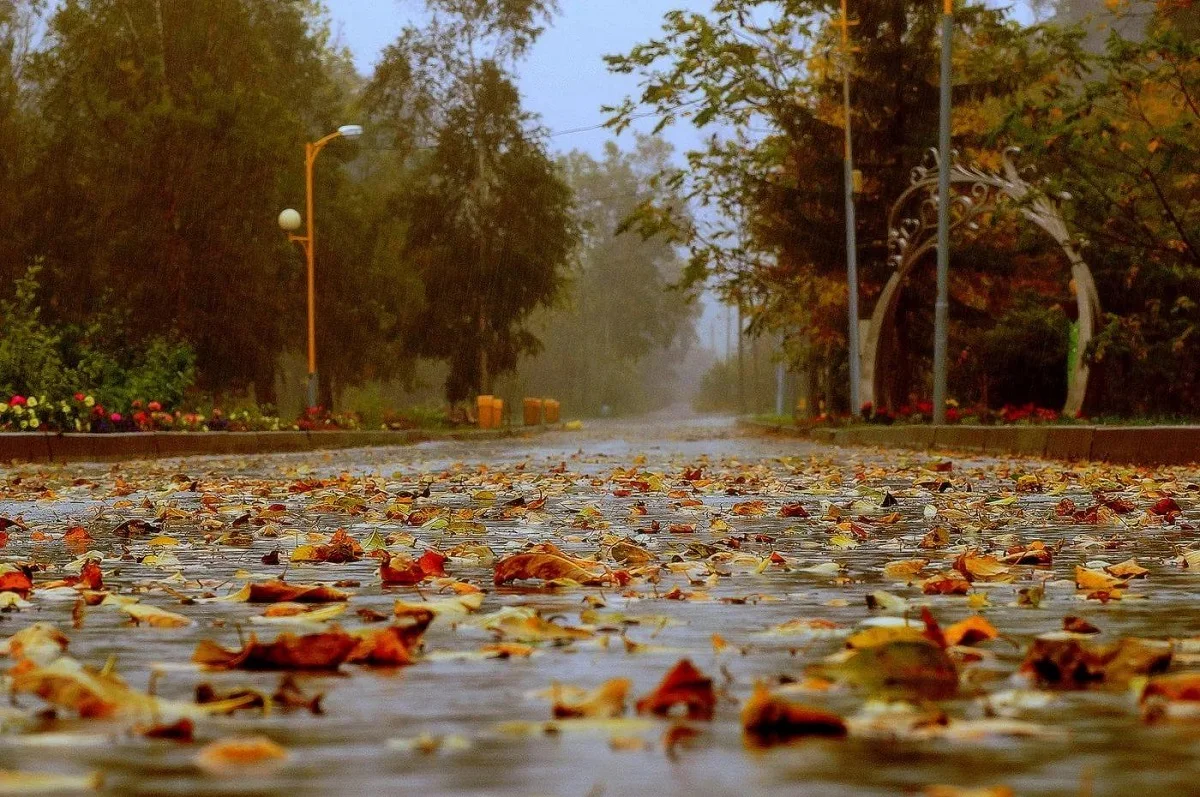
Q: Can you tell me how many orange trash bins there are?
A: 4